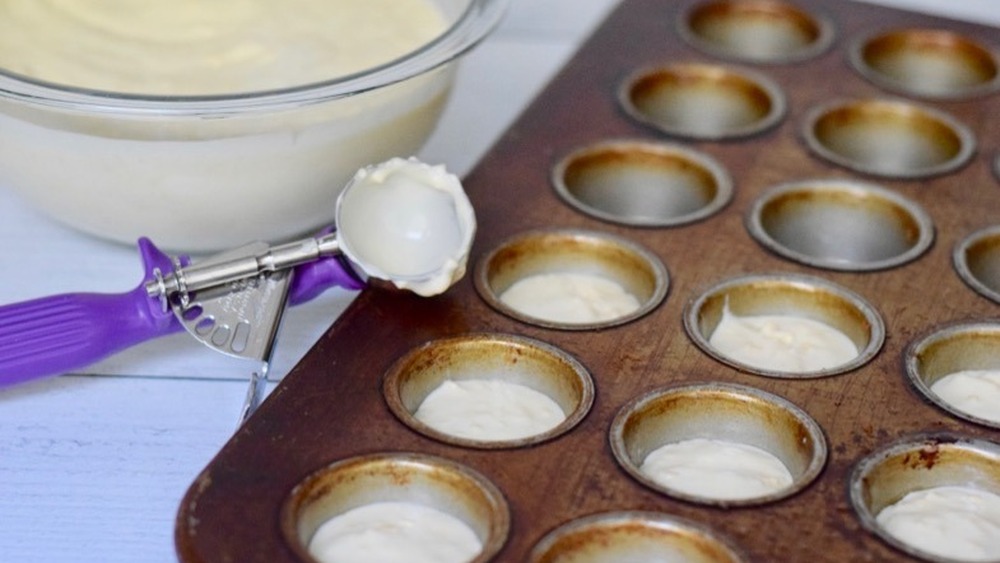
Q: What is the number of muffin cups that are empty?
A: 7